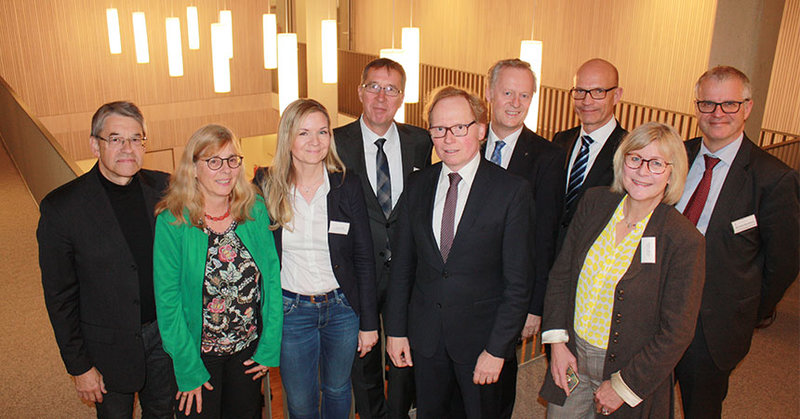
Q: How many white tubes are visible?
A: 12